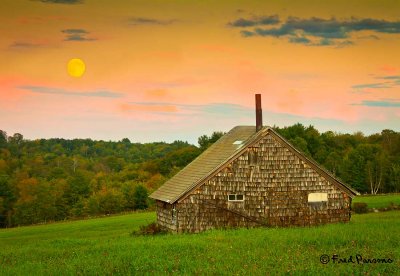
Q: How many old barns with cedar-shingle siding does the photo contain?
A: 1